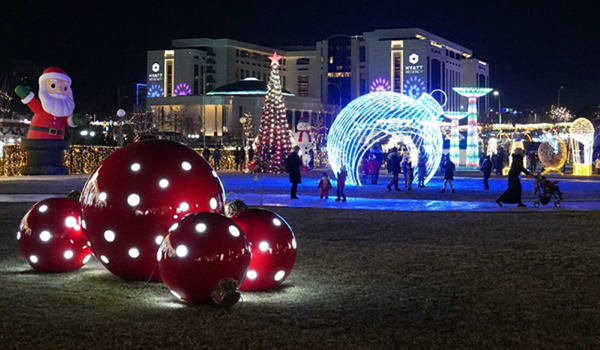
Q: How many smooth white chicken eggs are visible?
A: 0